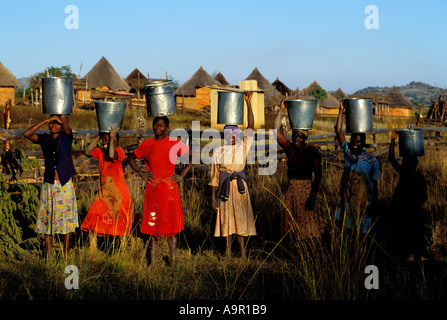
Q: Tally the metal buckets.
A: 7